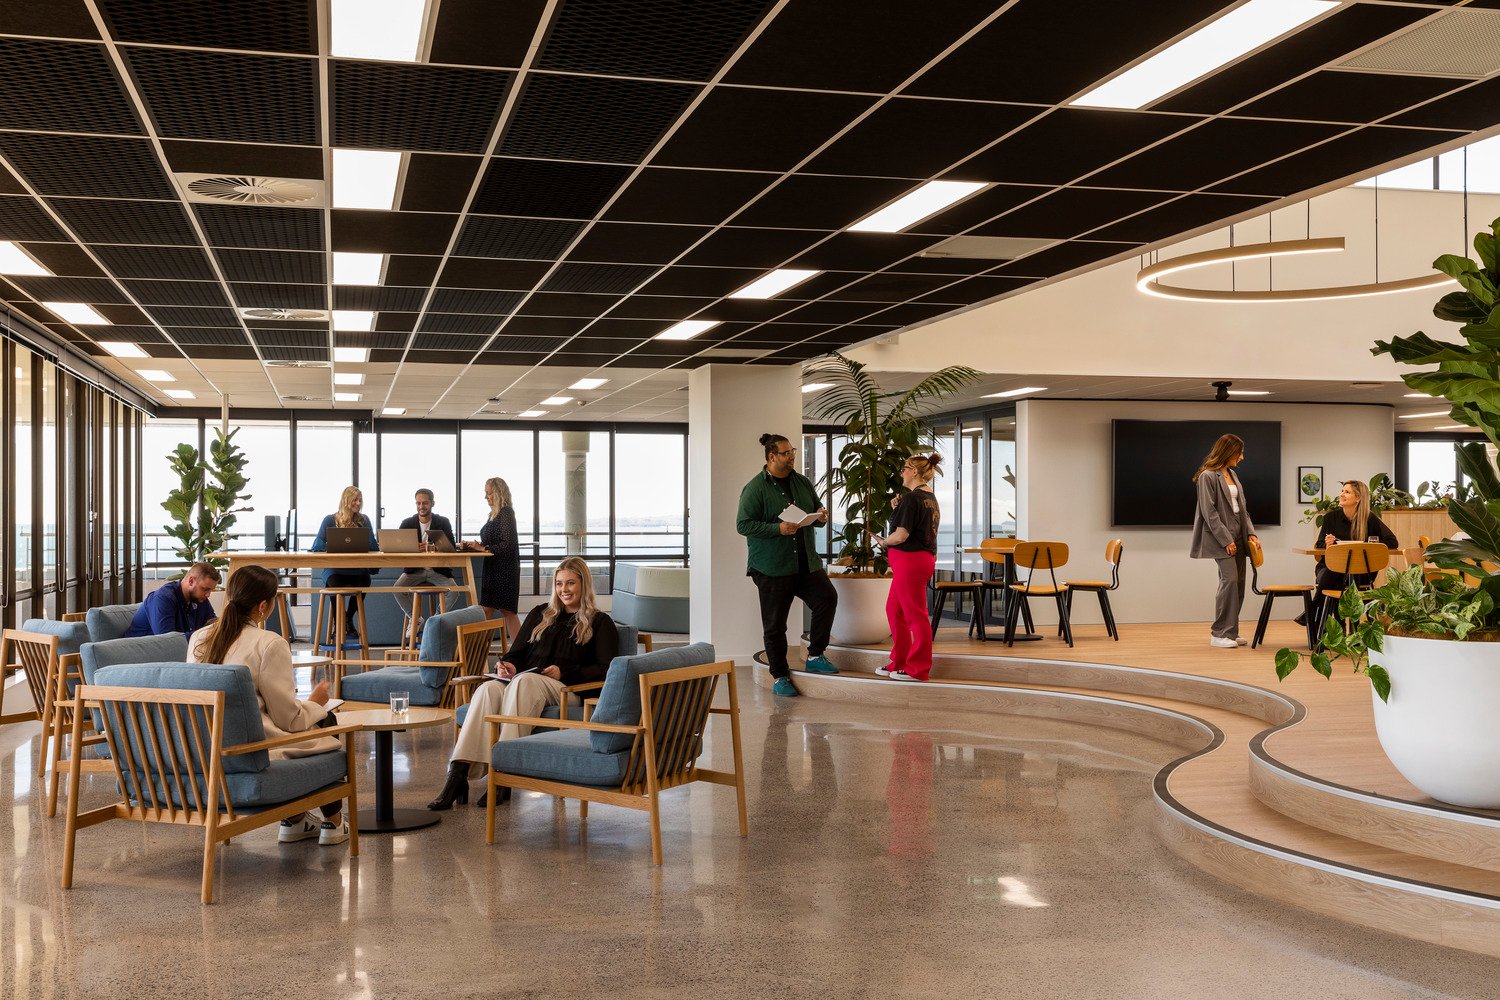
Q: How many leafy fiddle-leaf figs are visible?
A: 2